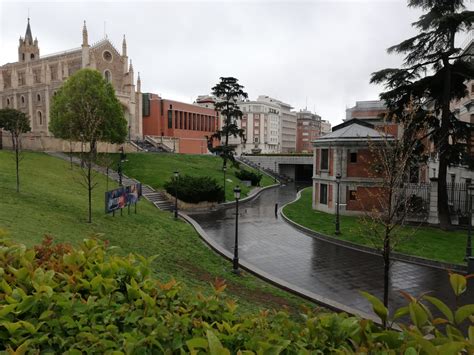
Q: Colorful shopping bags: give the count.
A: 0